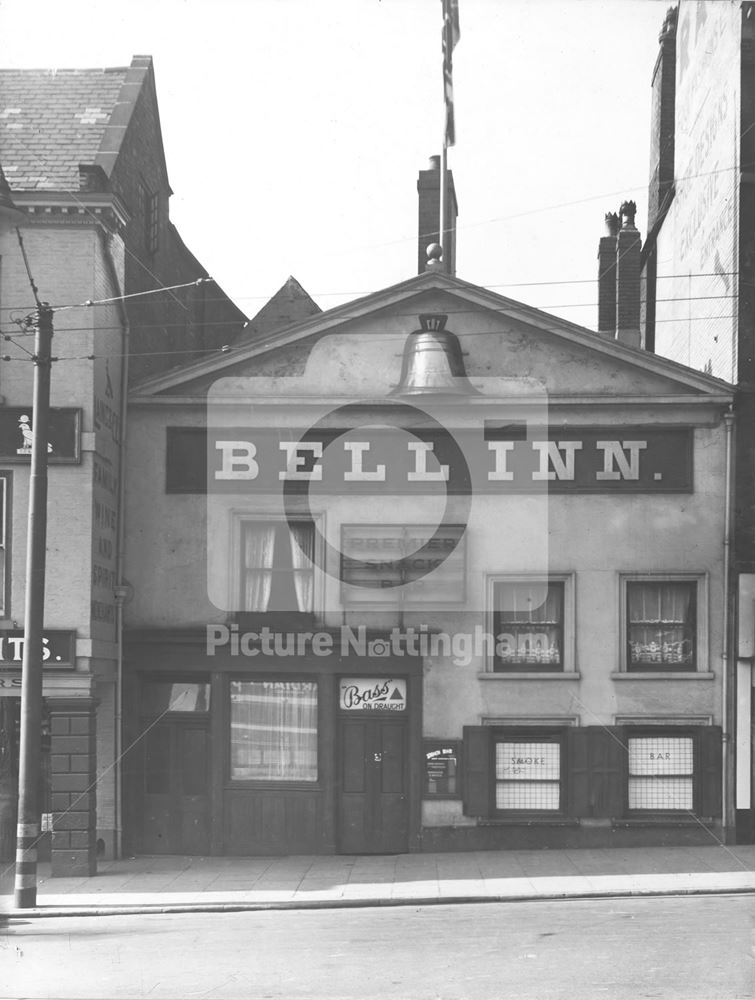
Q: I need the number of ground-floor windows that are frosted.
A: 2